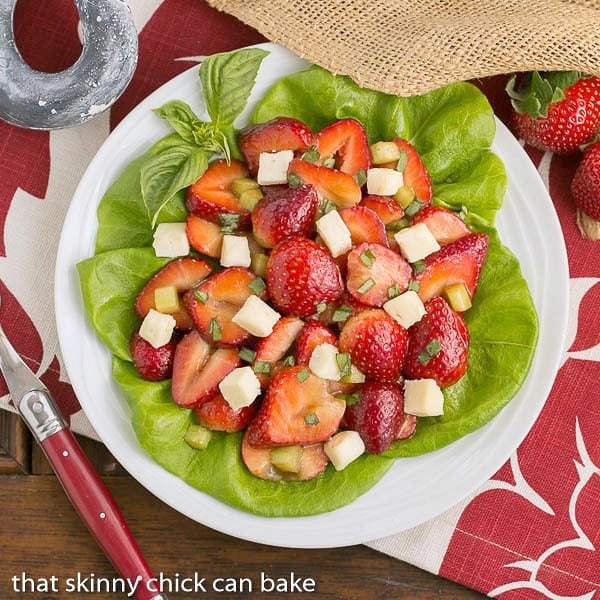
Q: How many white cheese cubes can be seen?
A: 13